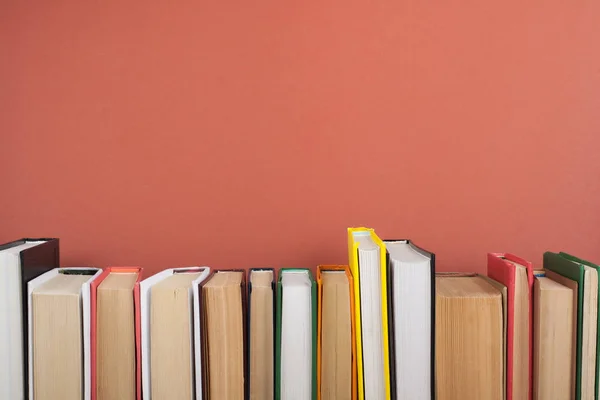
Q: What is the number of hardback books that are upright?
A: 14